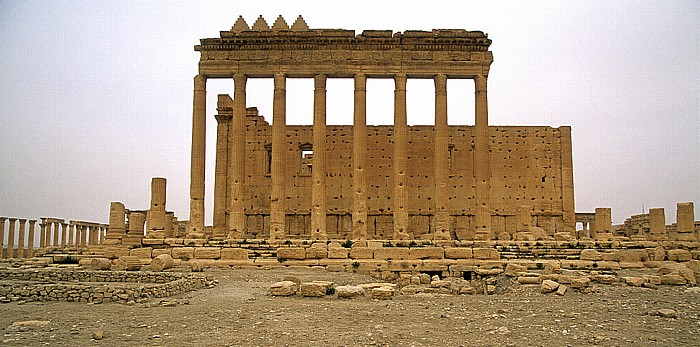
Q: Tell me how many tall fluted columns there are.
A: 8